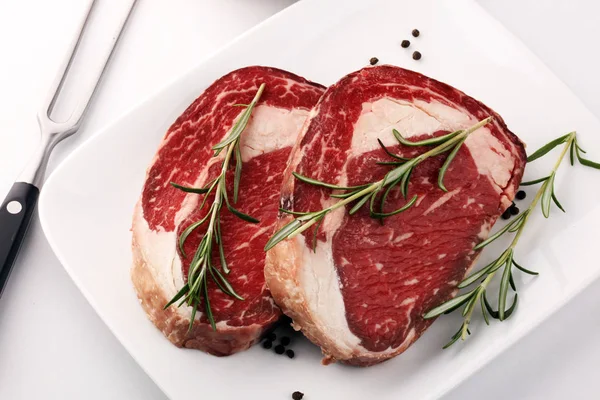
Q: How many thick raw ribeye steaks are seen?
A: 2